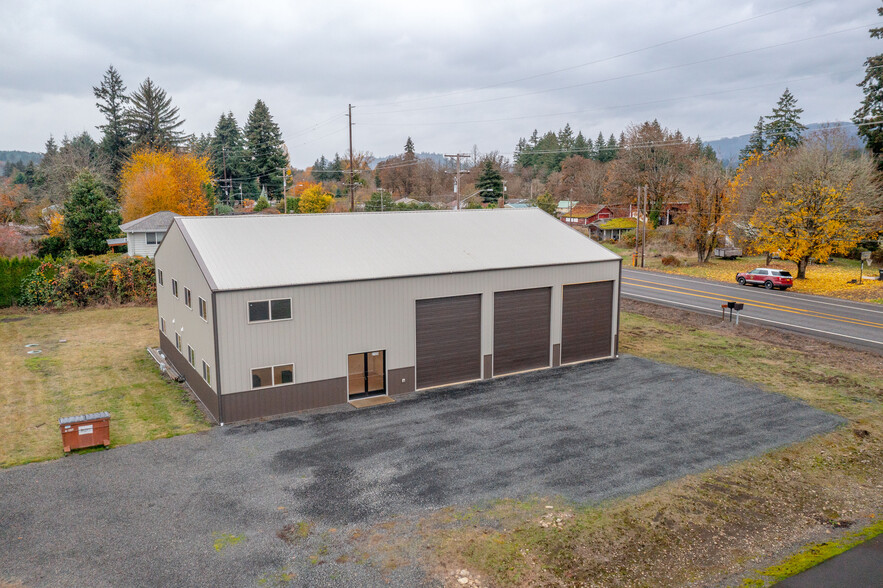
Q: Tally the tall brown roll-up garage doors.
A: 3